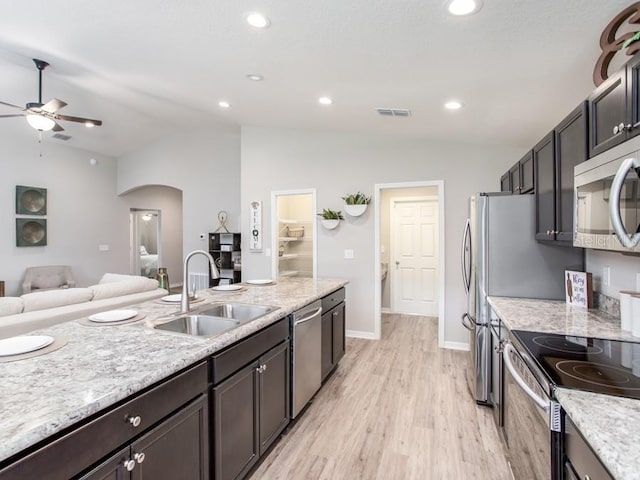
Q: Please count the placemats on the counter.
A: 5